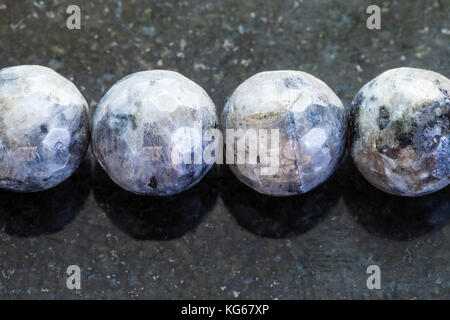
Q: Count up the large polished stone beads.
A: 4